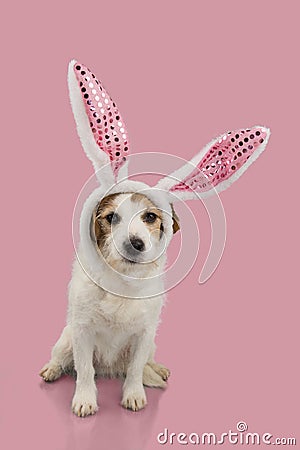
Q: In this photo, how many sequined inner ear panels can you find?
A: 2